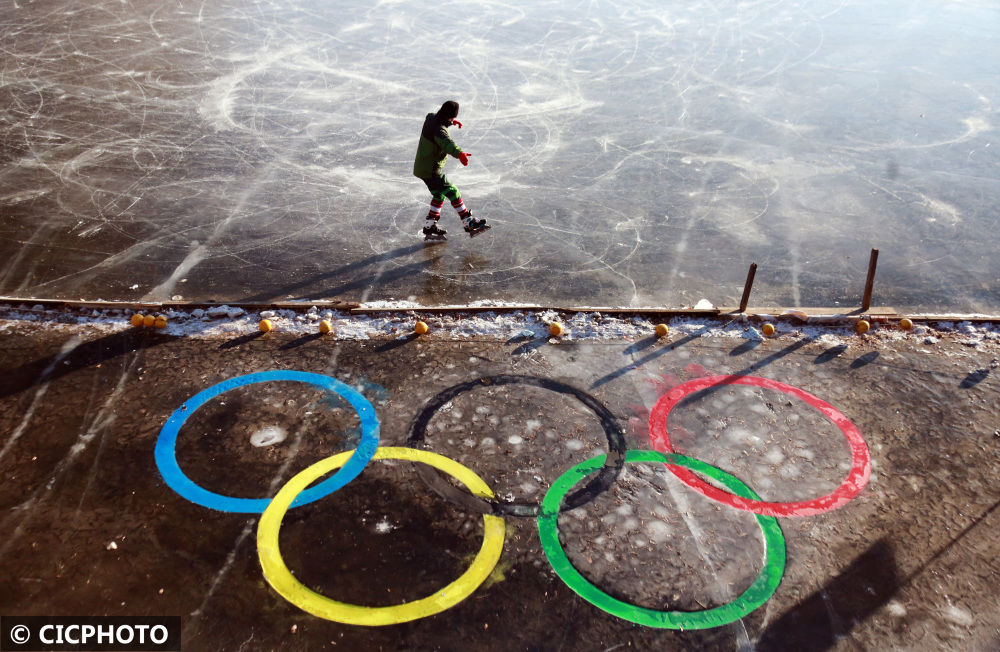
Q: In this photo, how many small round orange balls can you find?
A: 11